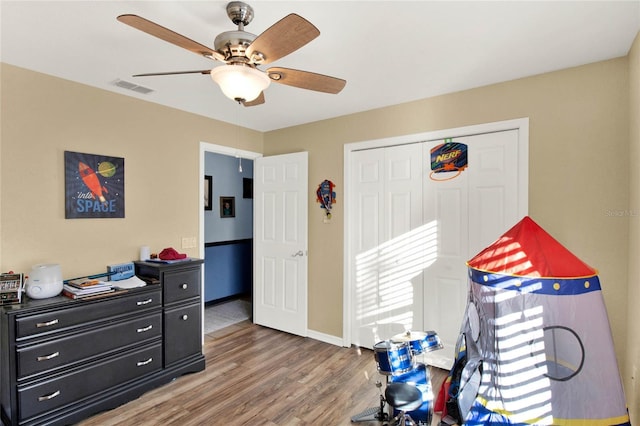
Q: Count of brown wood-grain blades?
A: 5